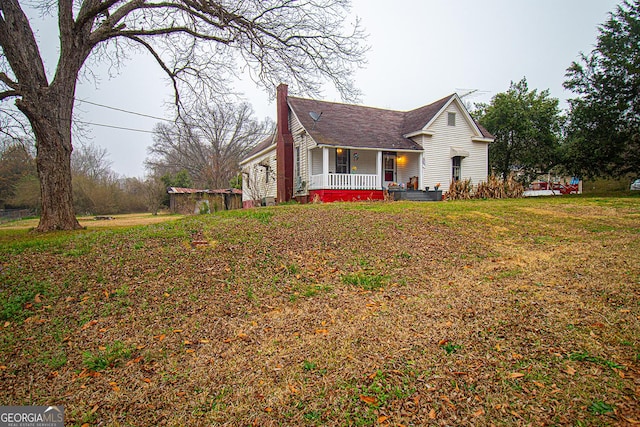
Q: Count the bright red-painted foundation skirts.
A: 1